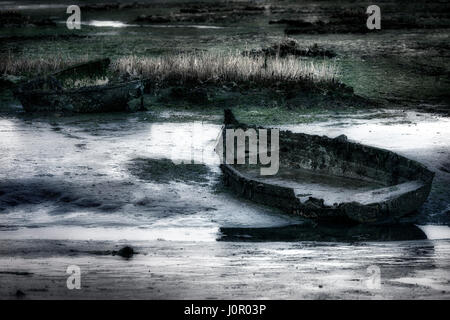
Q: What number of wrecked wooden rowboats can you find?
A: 2